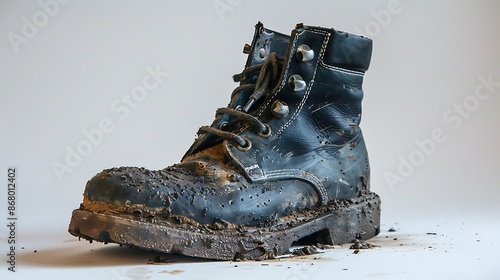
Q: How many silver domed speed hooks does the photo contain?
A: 3